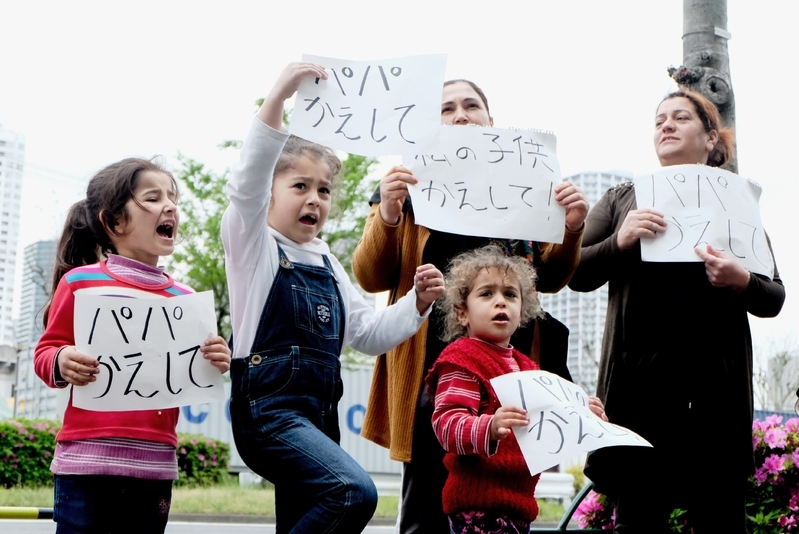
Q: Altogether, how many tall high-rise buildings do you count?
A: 3